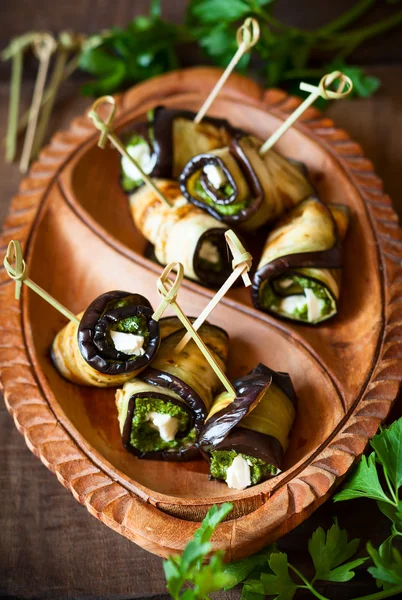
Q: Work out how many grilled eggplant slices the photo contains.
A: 7